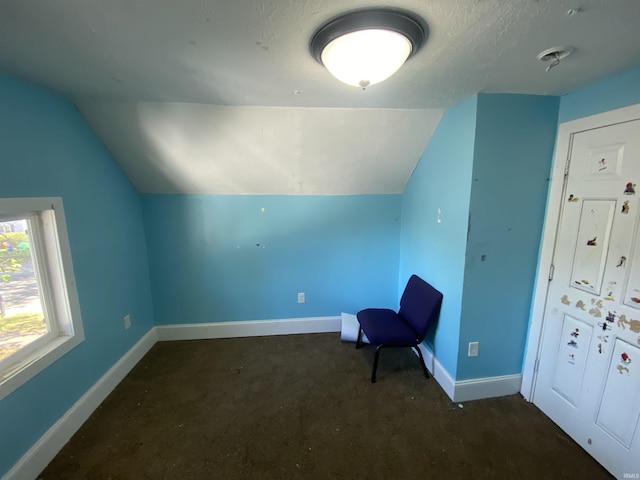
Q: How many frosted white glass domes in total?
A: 1